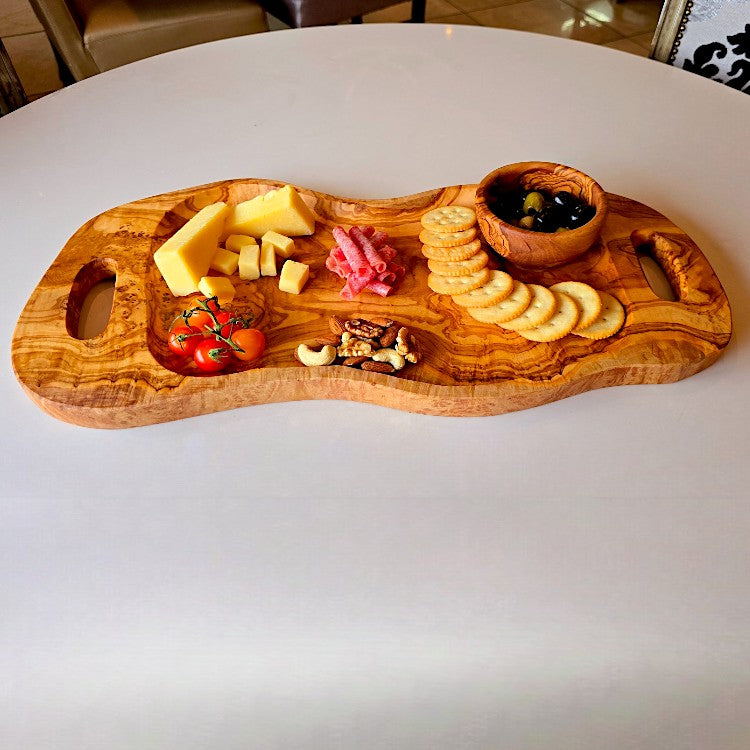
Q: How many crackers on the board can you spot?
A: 11